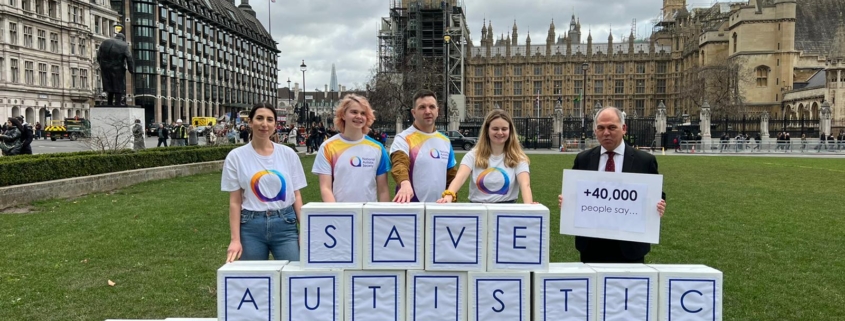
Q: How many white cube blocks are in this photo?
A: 12